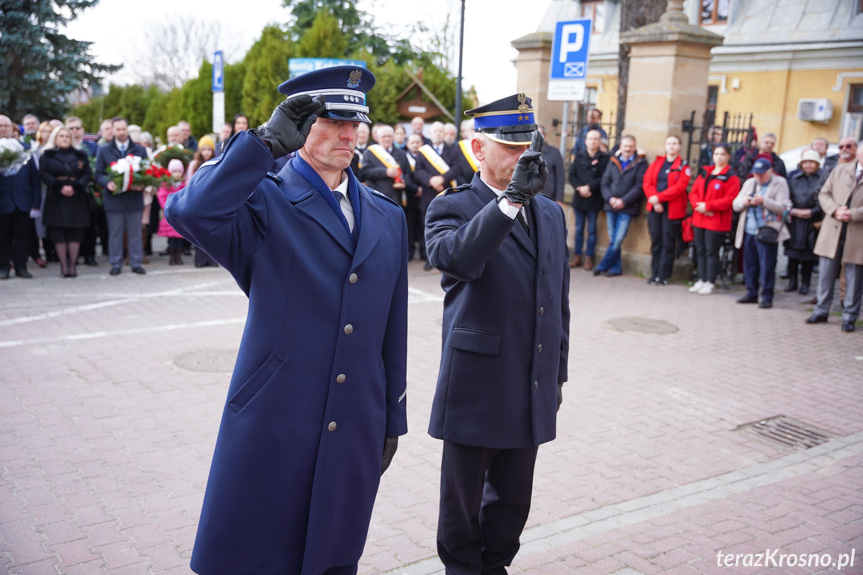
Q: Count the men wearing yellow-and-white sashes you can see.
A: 5